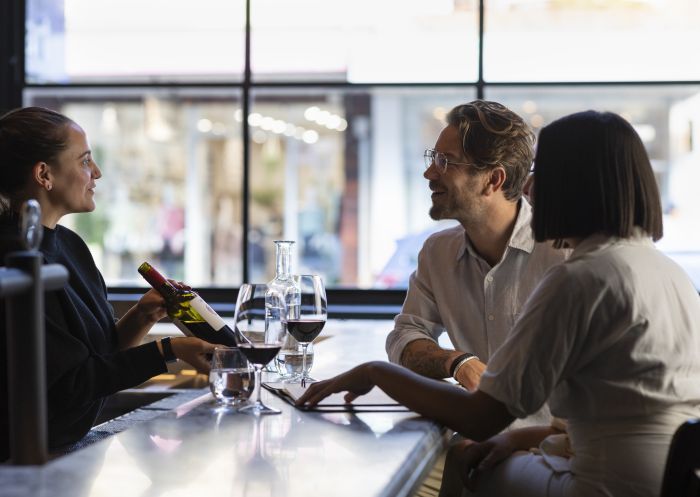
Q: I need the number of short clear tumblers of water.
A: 2